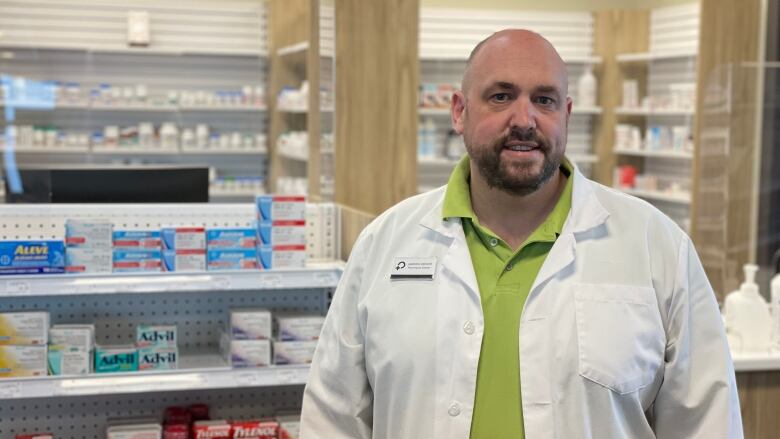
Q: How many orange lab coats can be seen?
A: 0